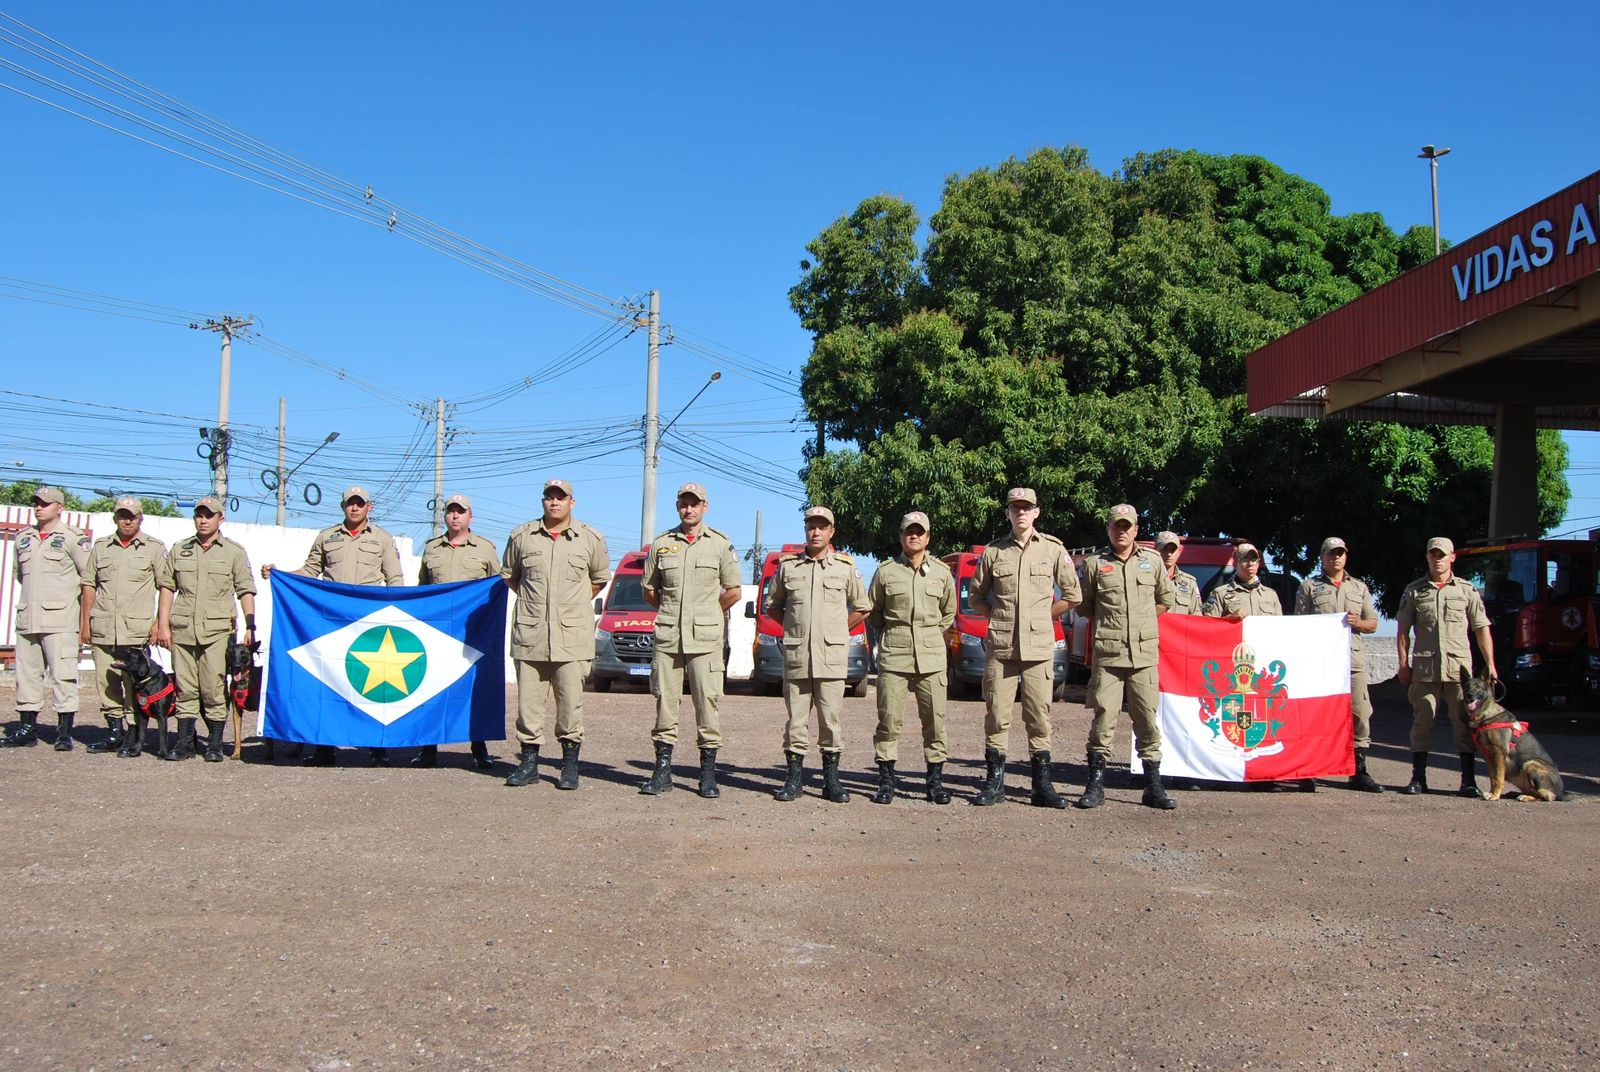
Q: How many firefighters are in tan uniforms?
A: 15